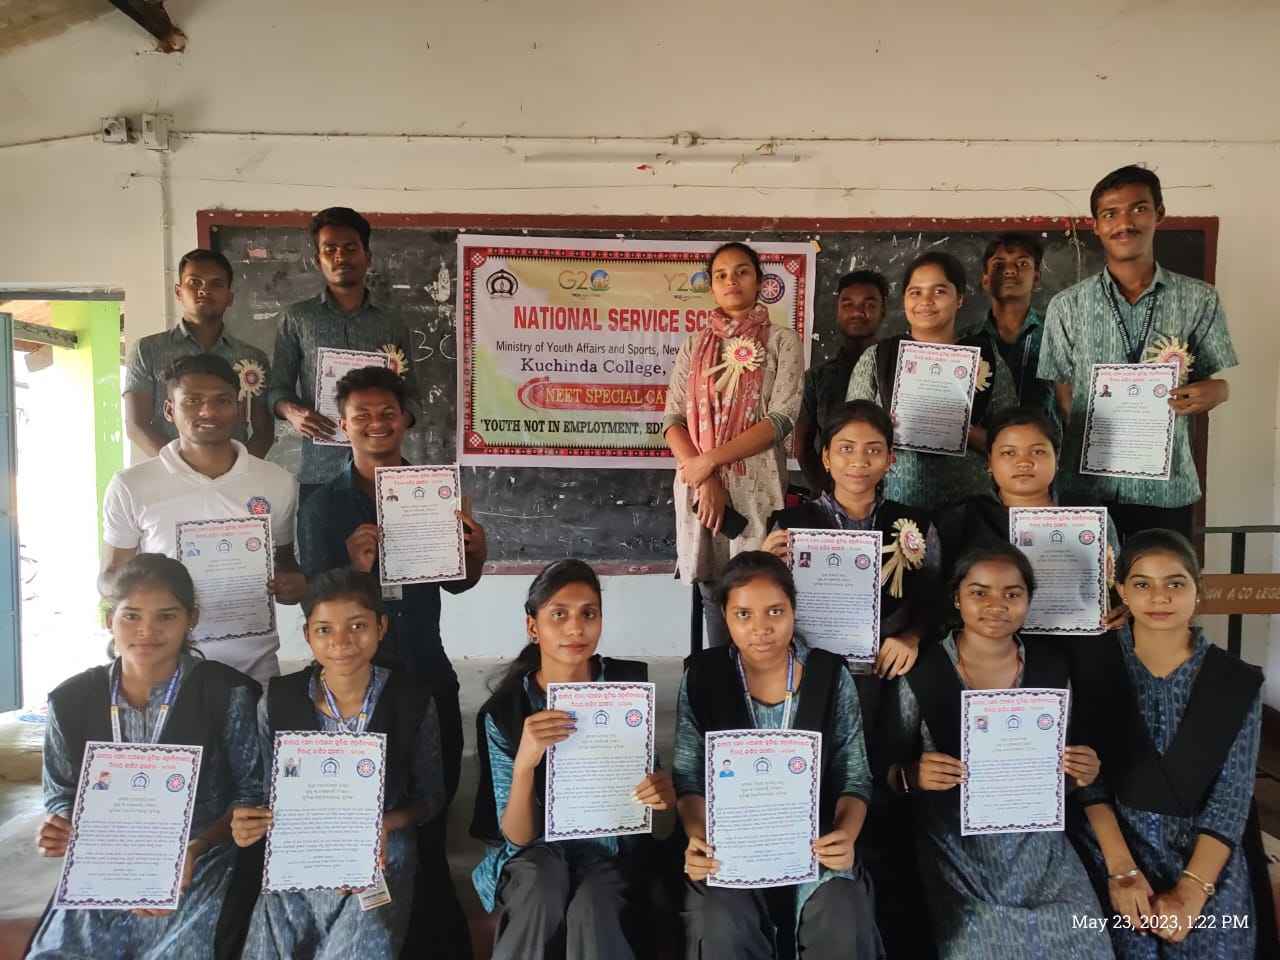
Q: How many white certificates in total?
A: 12